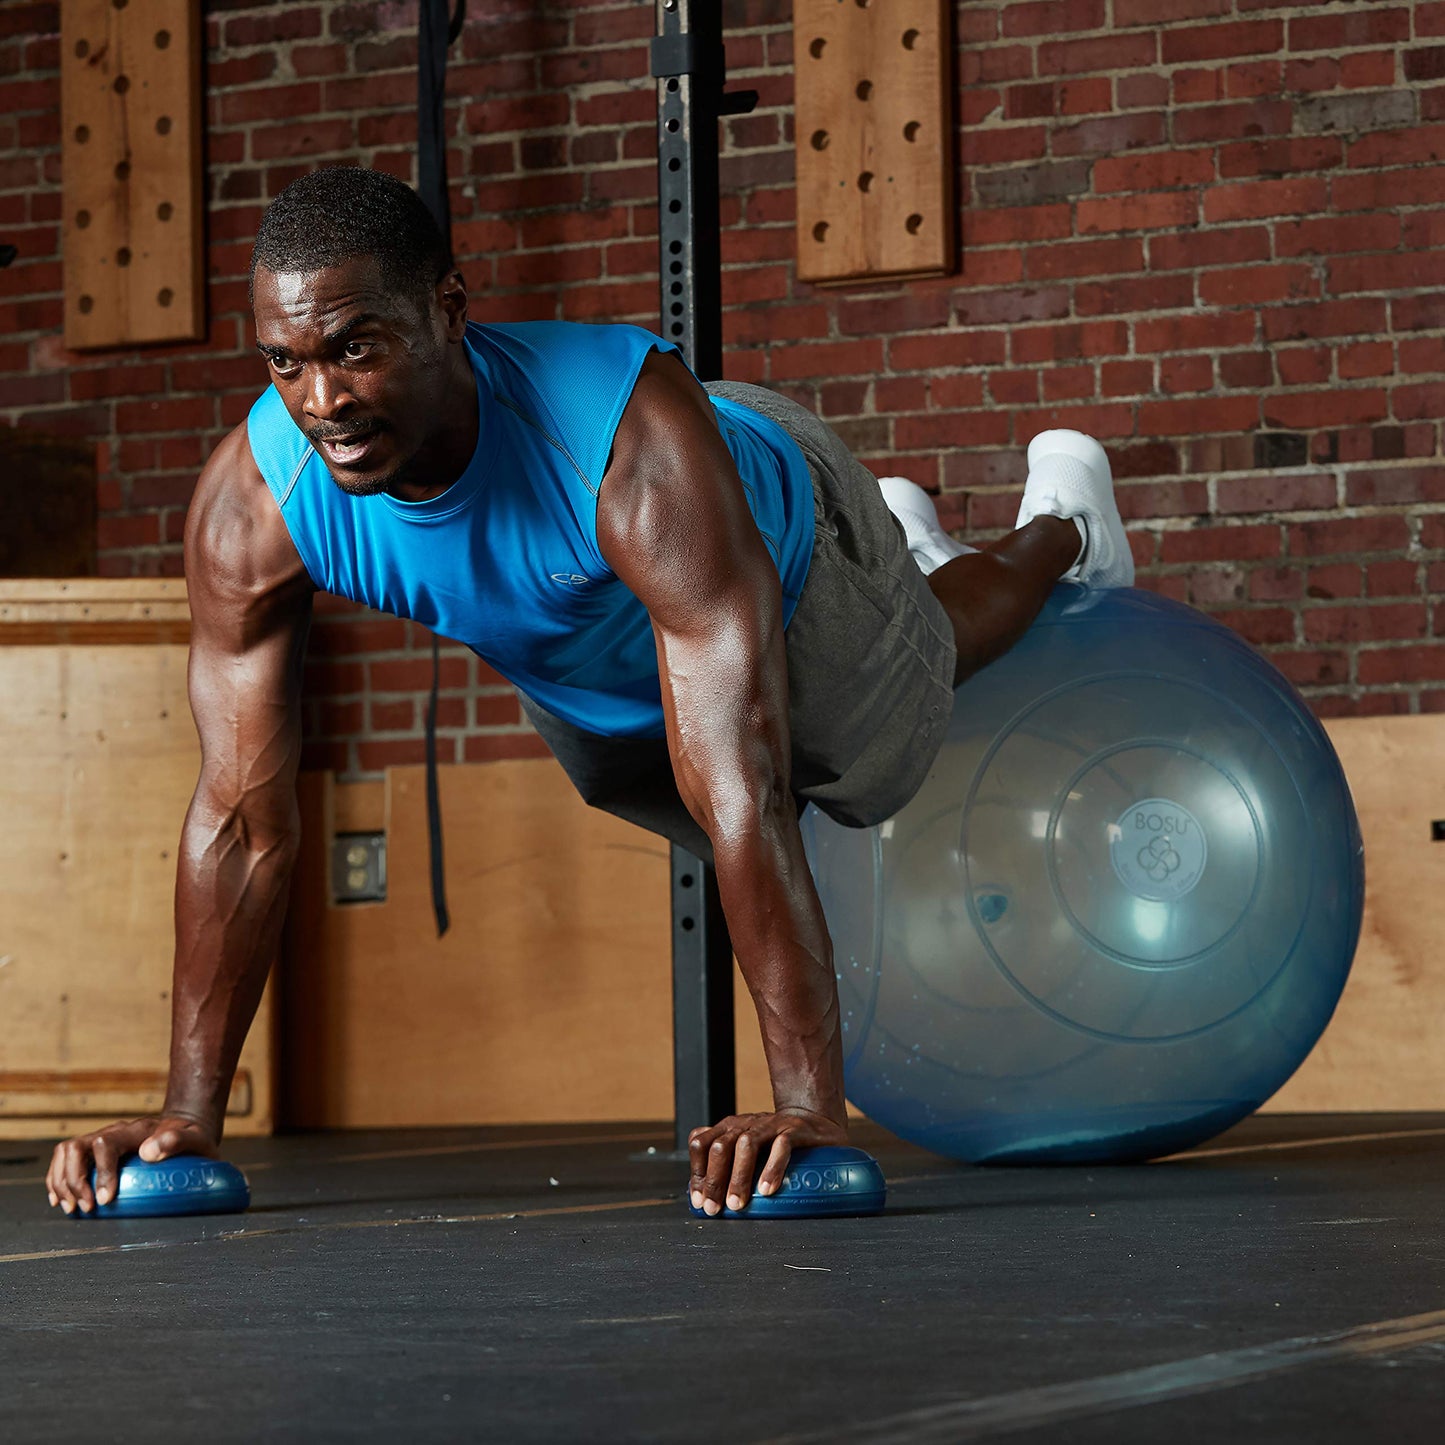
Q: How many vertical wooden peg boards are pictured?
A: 2